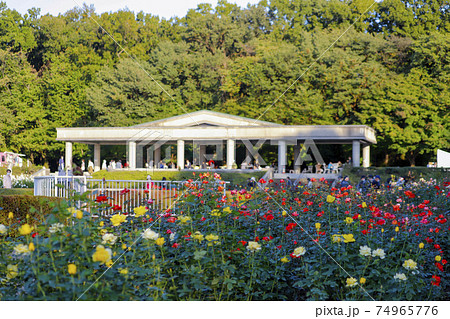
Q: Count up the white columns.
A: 8